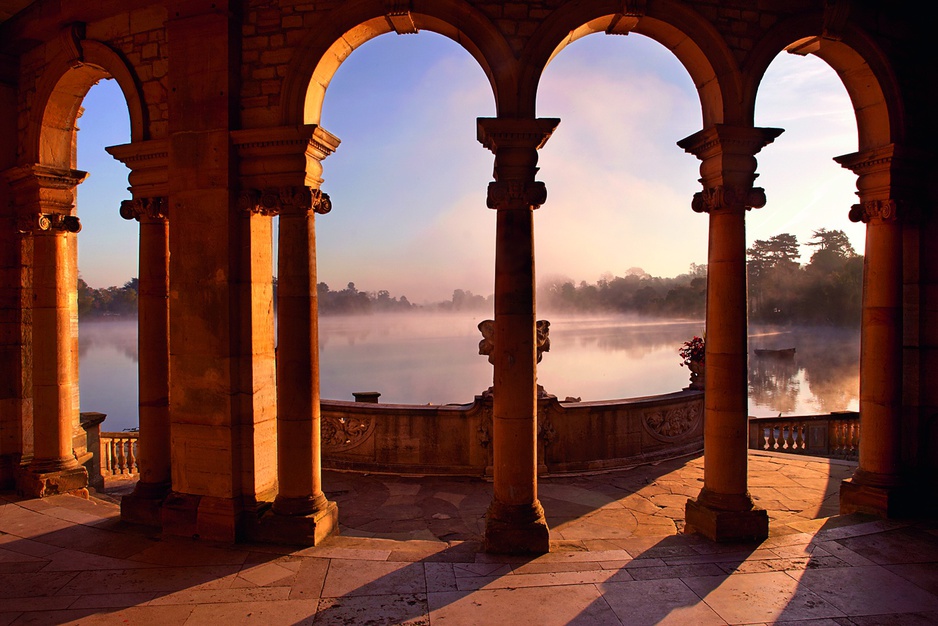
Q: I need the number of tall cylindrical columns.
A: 6